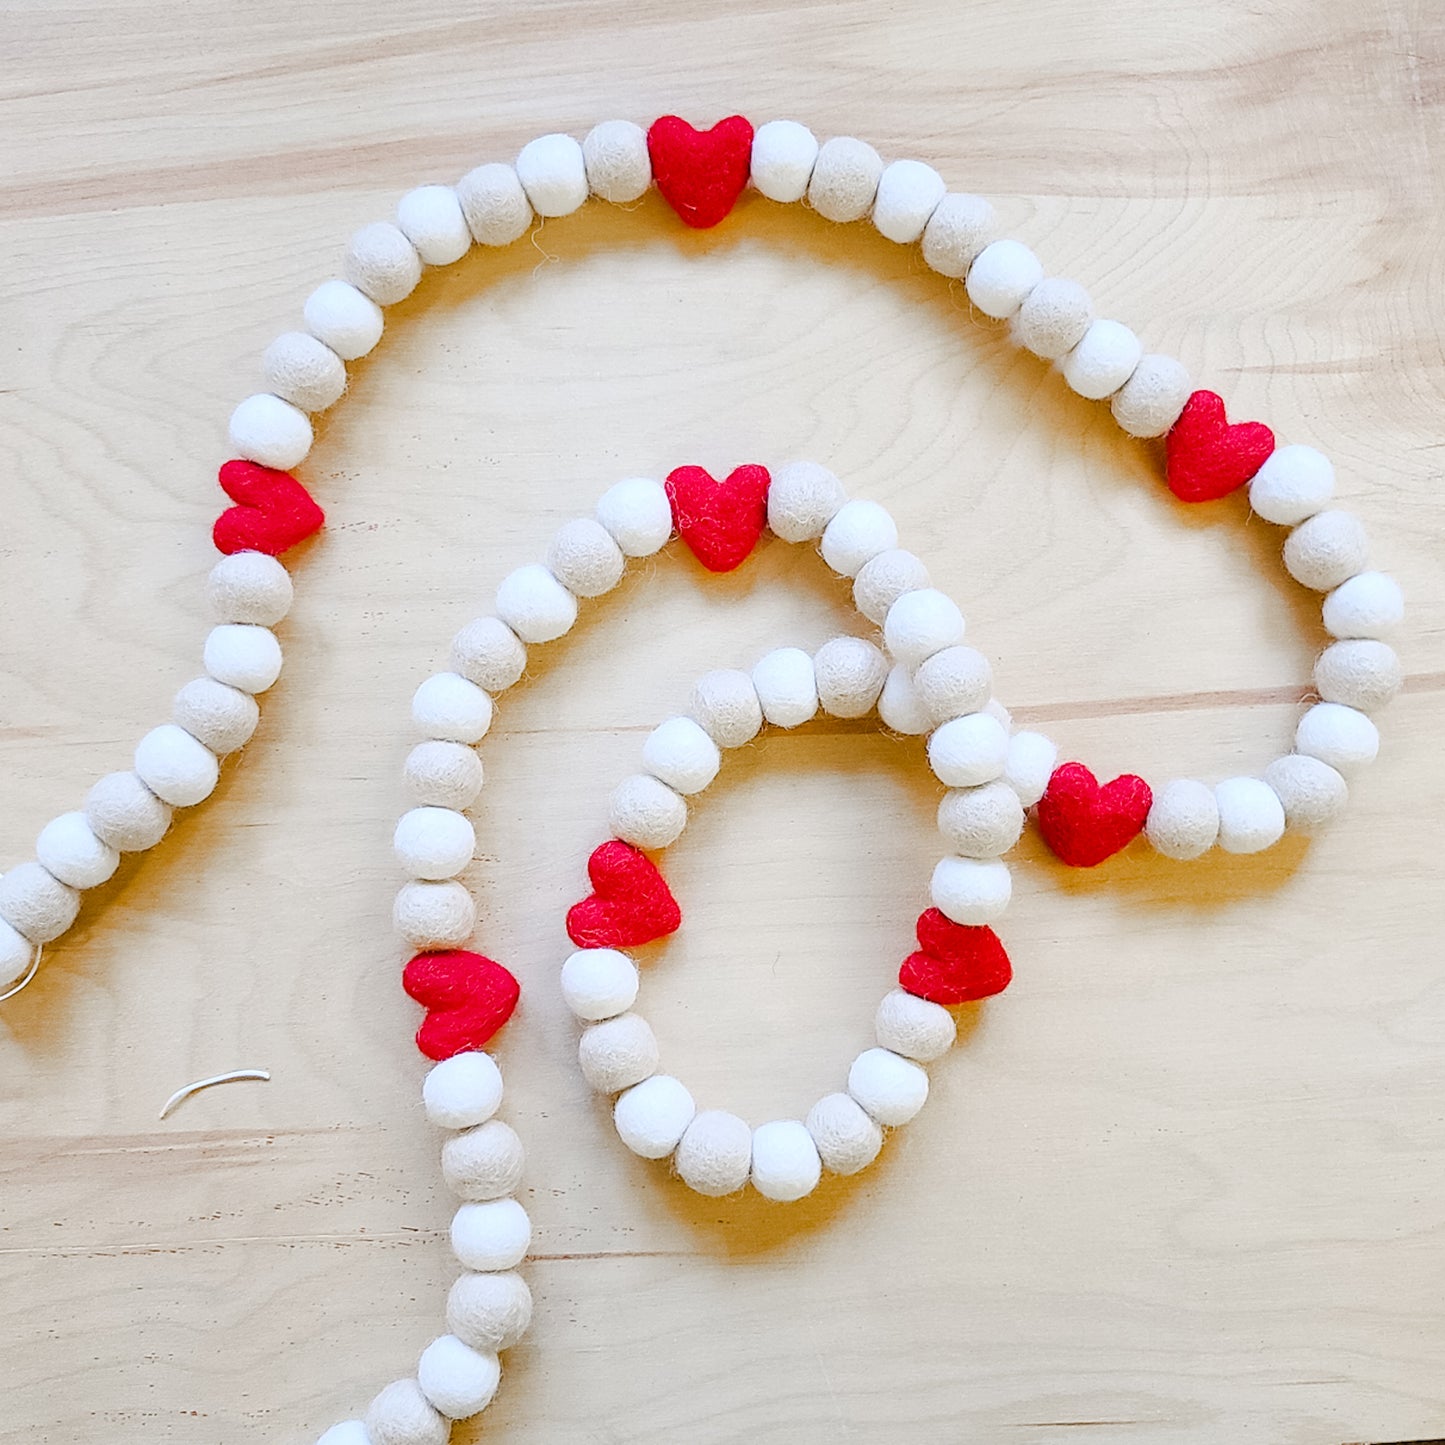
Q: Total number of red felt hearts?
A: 8